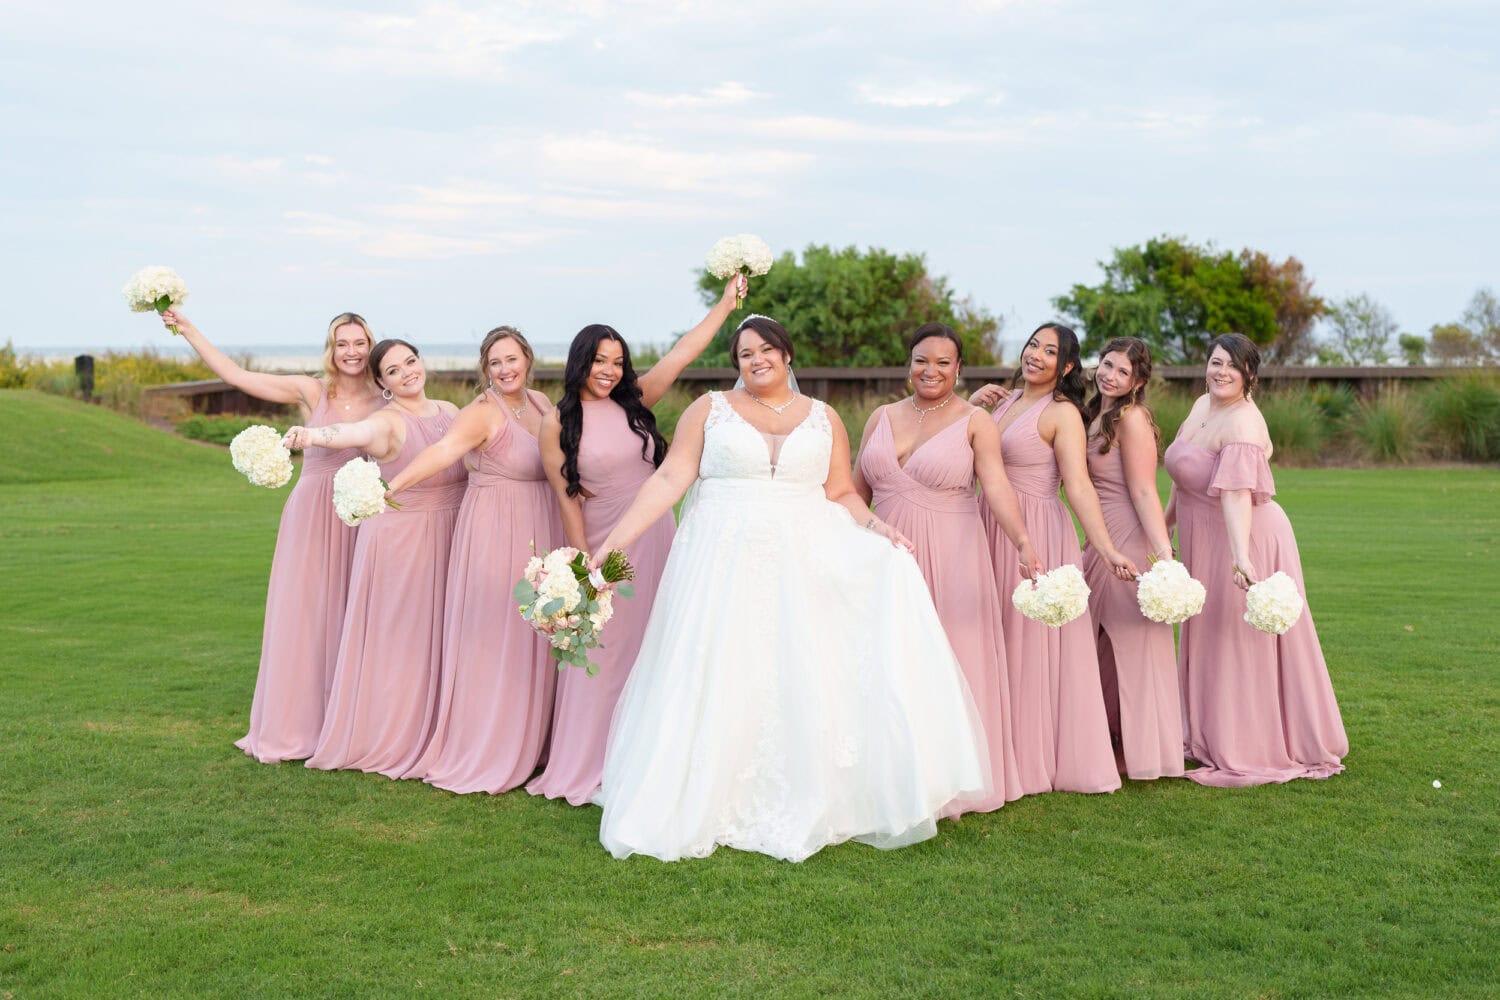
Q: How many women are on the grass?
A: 9